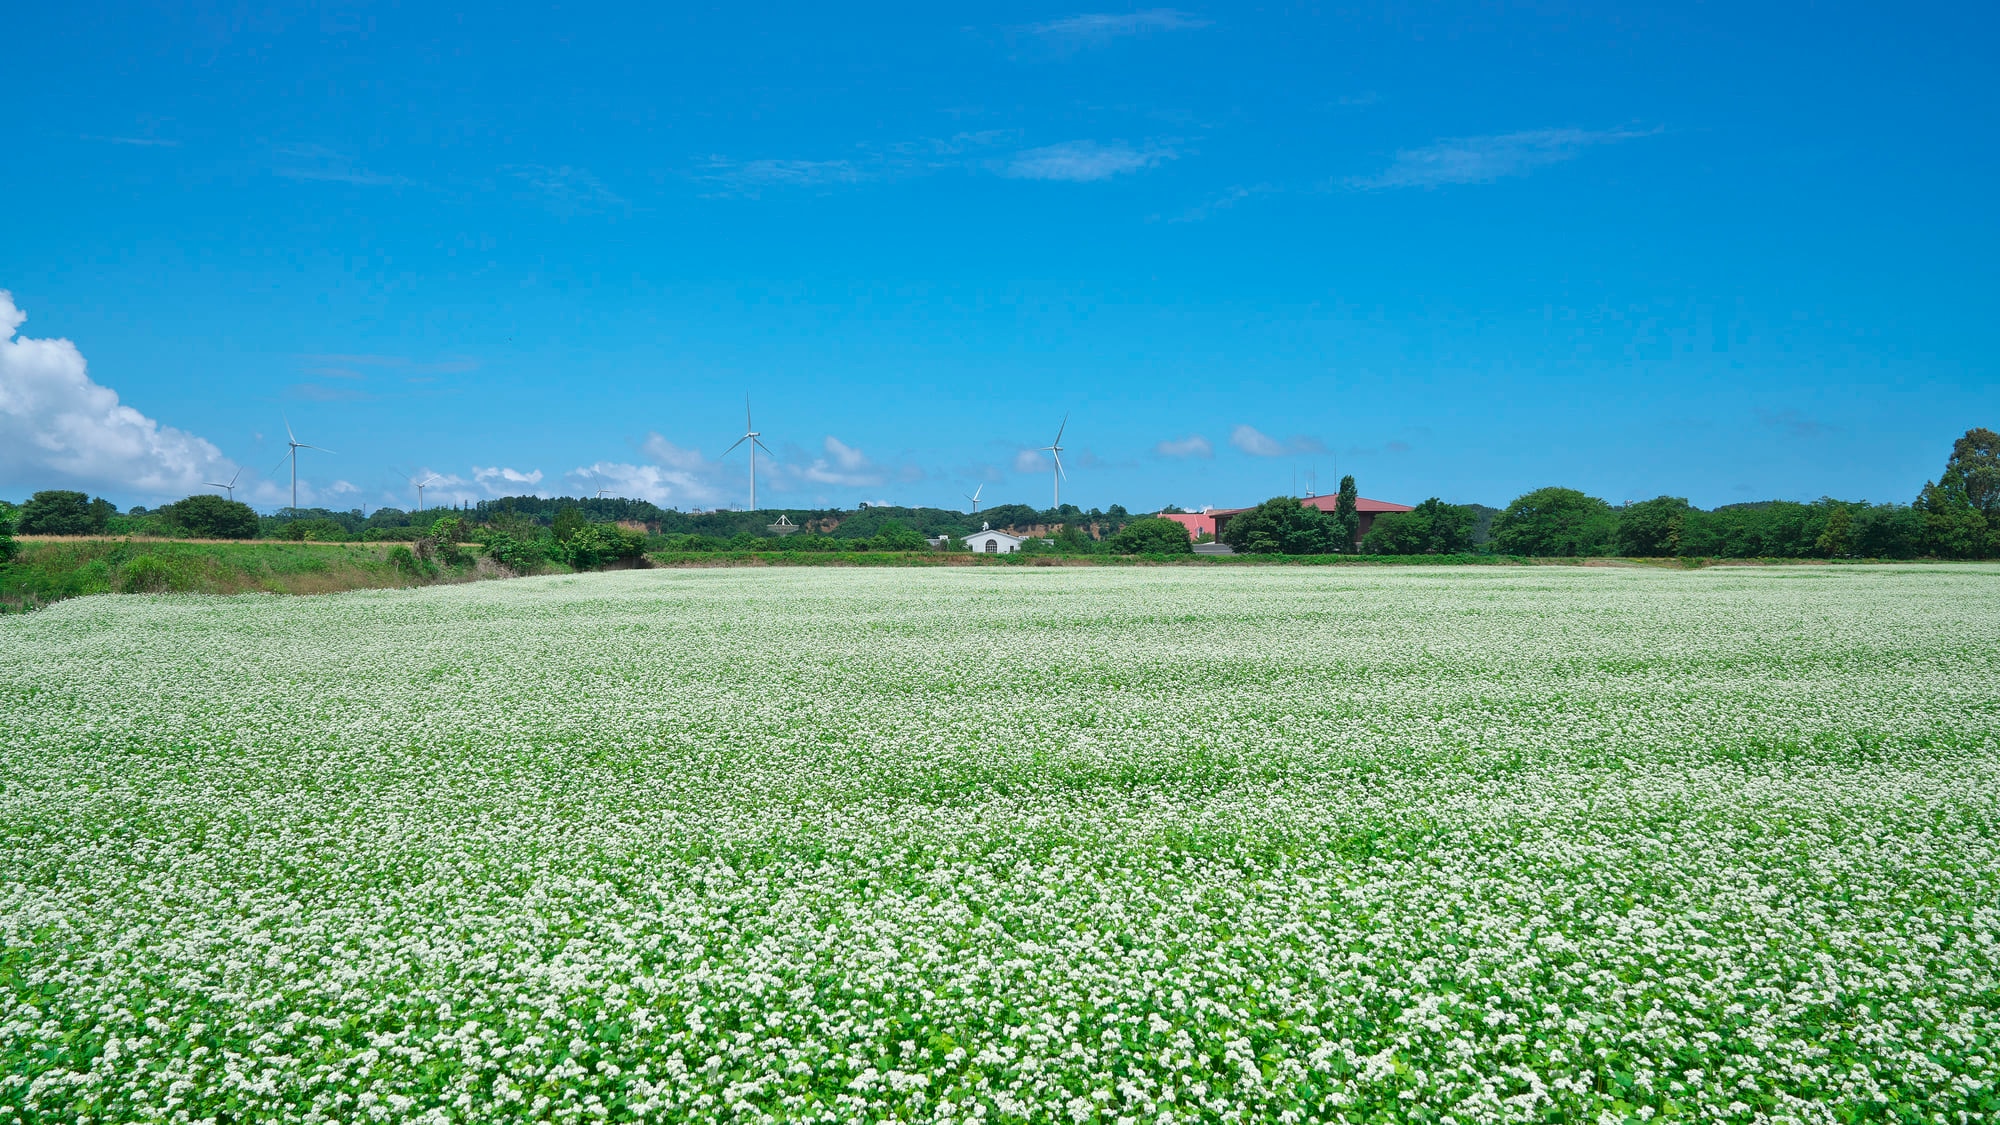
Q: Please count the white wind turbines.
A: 7